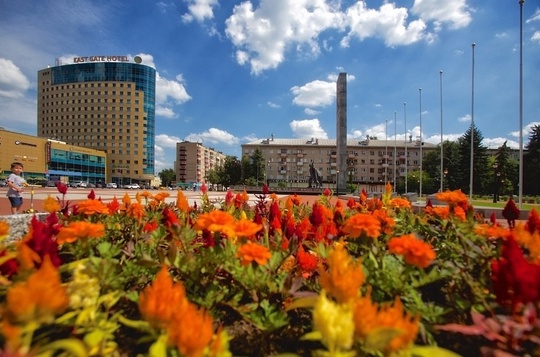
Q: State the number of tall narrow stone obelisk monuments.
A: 1